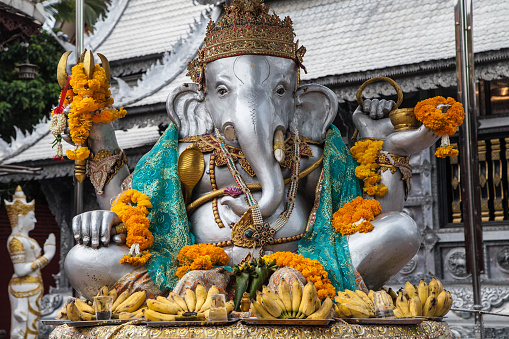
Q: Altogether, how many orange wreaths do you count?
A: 7